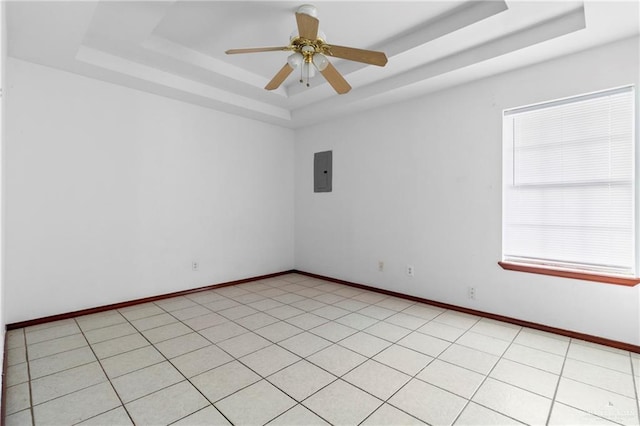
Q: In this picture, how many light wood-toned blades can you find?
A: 5